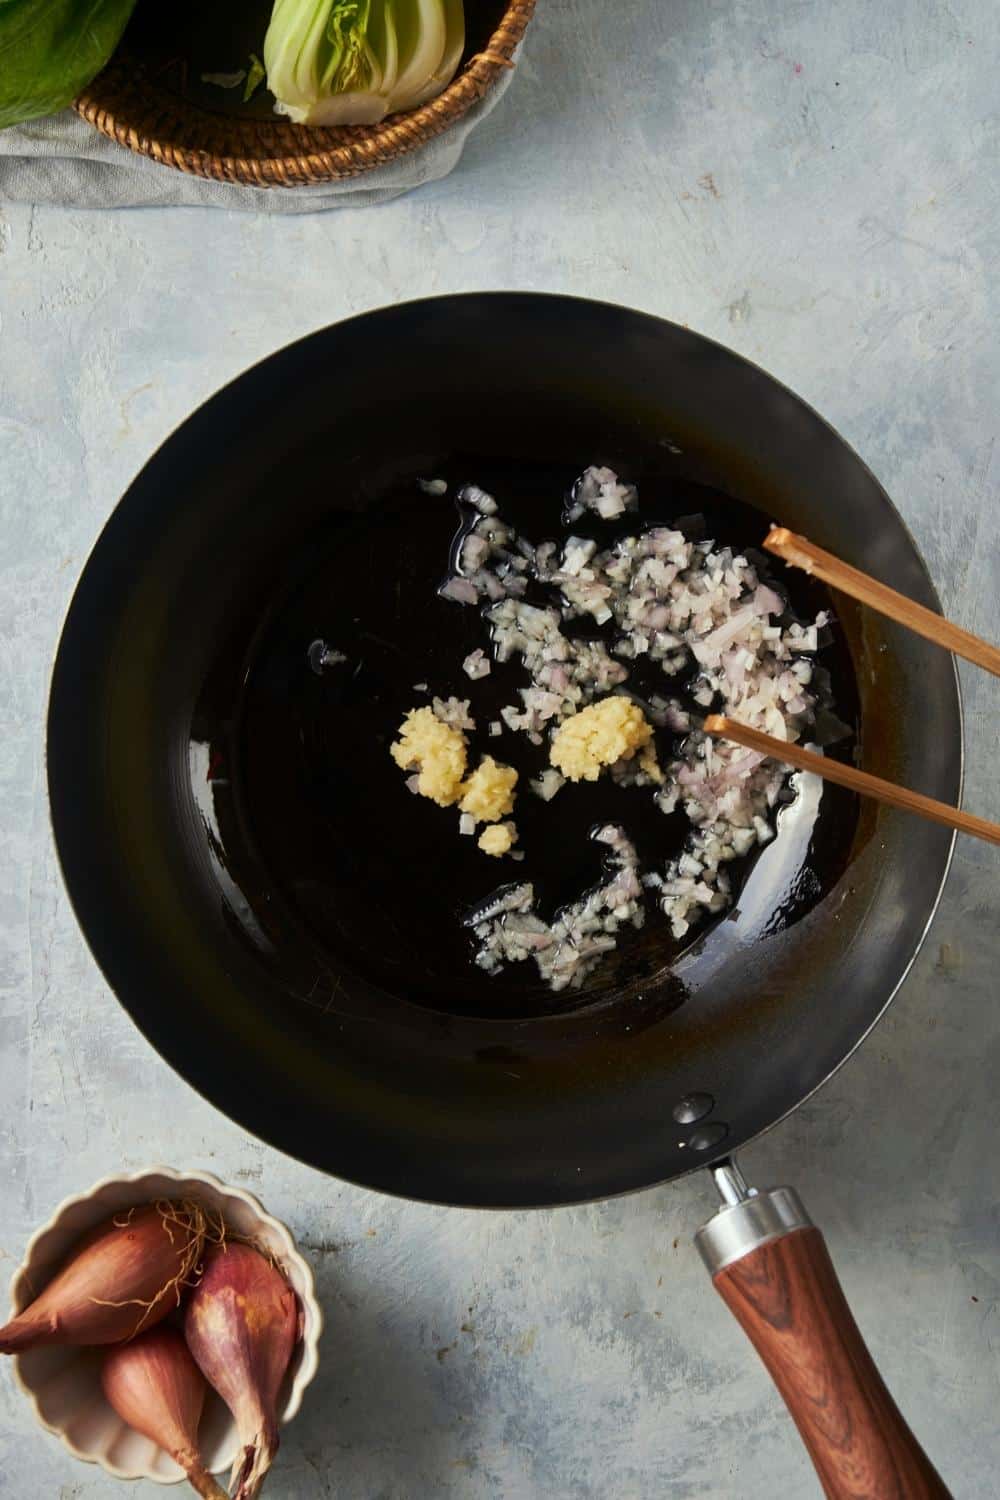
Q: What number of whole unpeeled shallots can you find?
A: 3